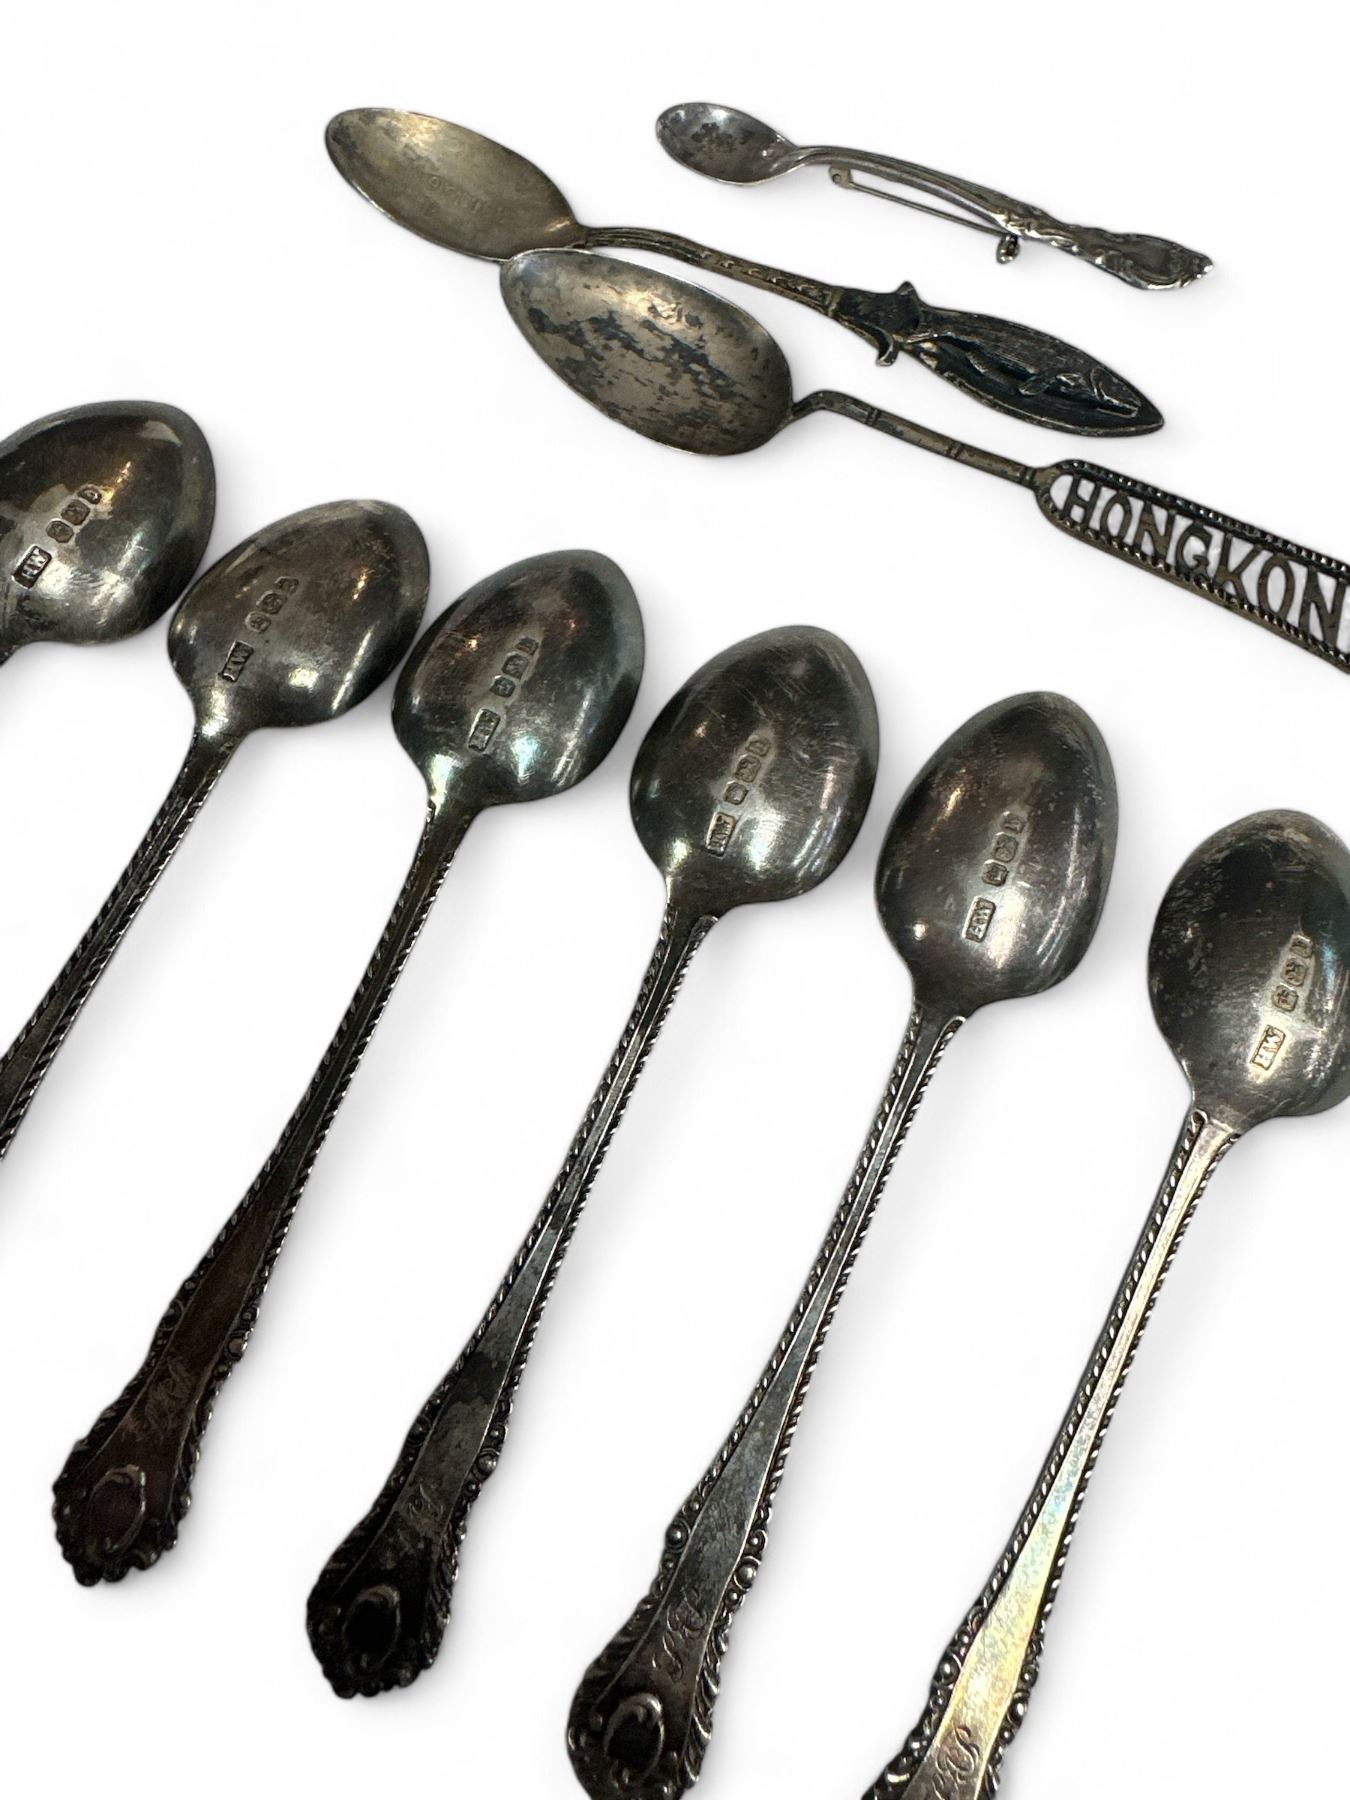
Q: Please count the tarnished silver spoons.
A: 9